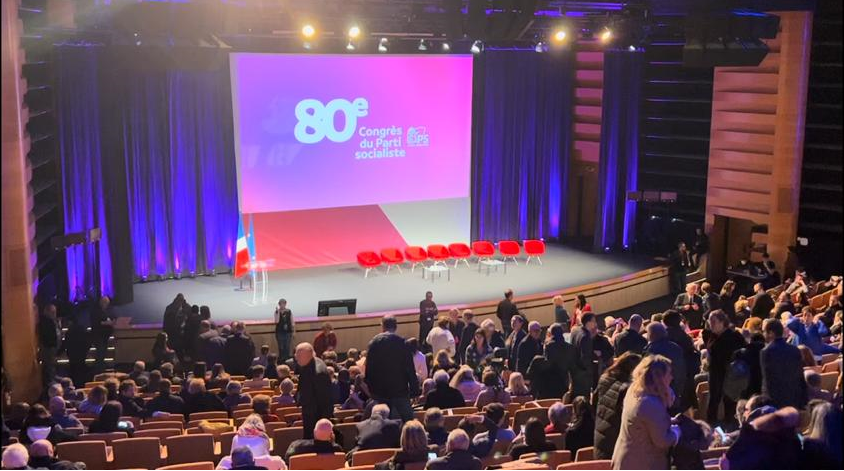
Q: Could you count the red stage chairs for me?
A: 8